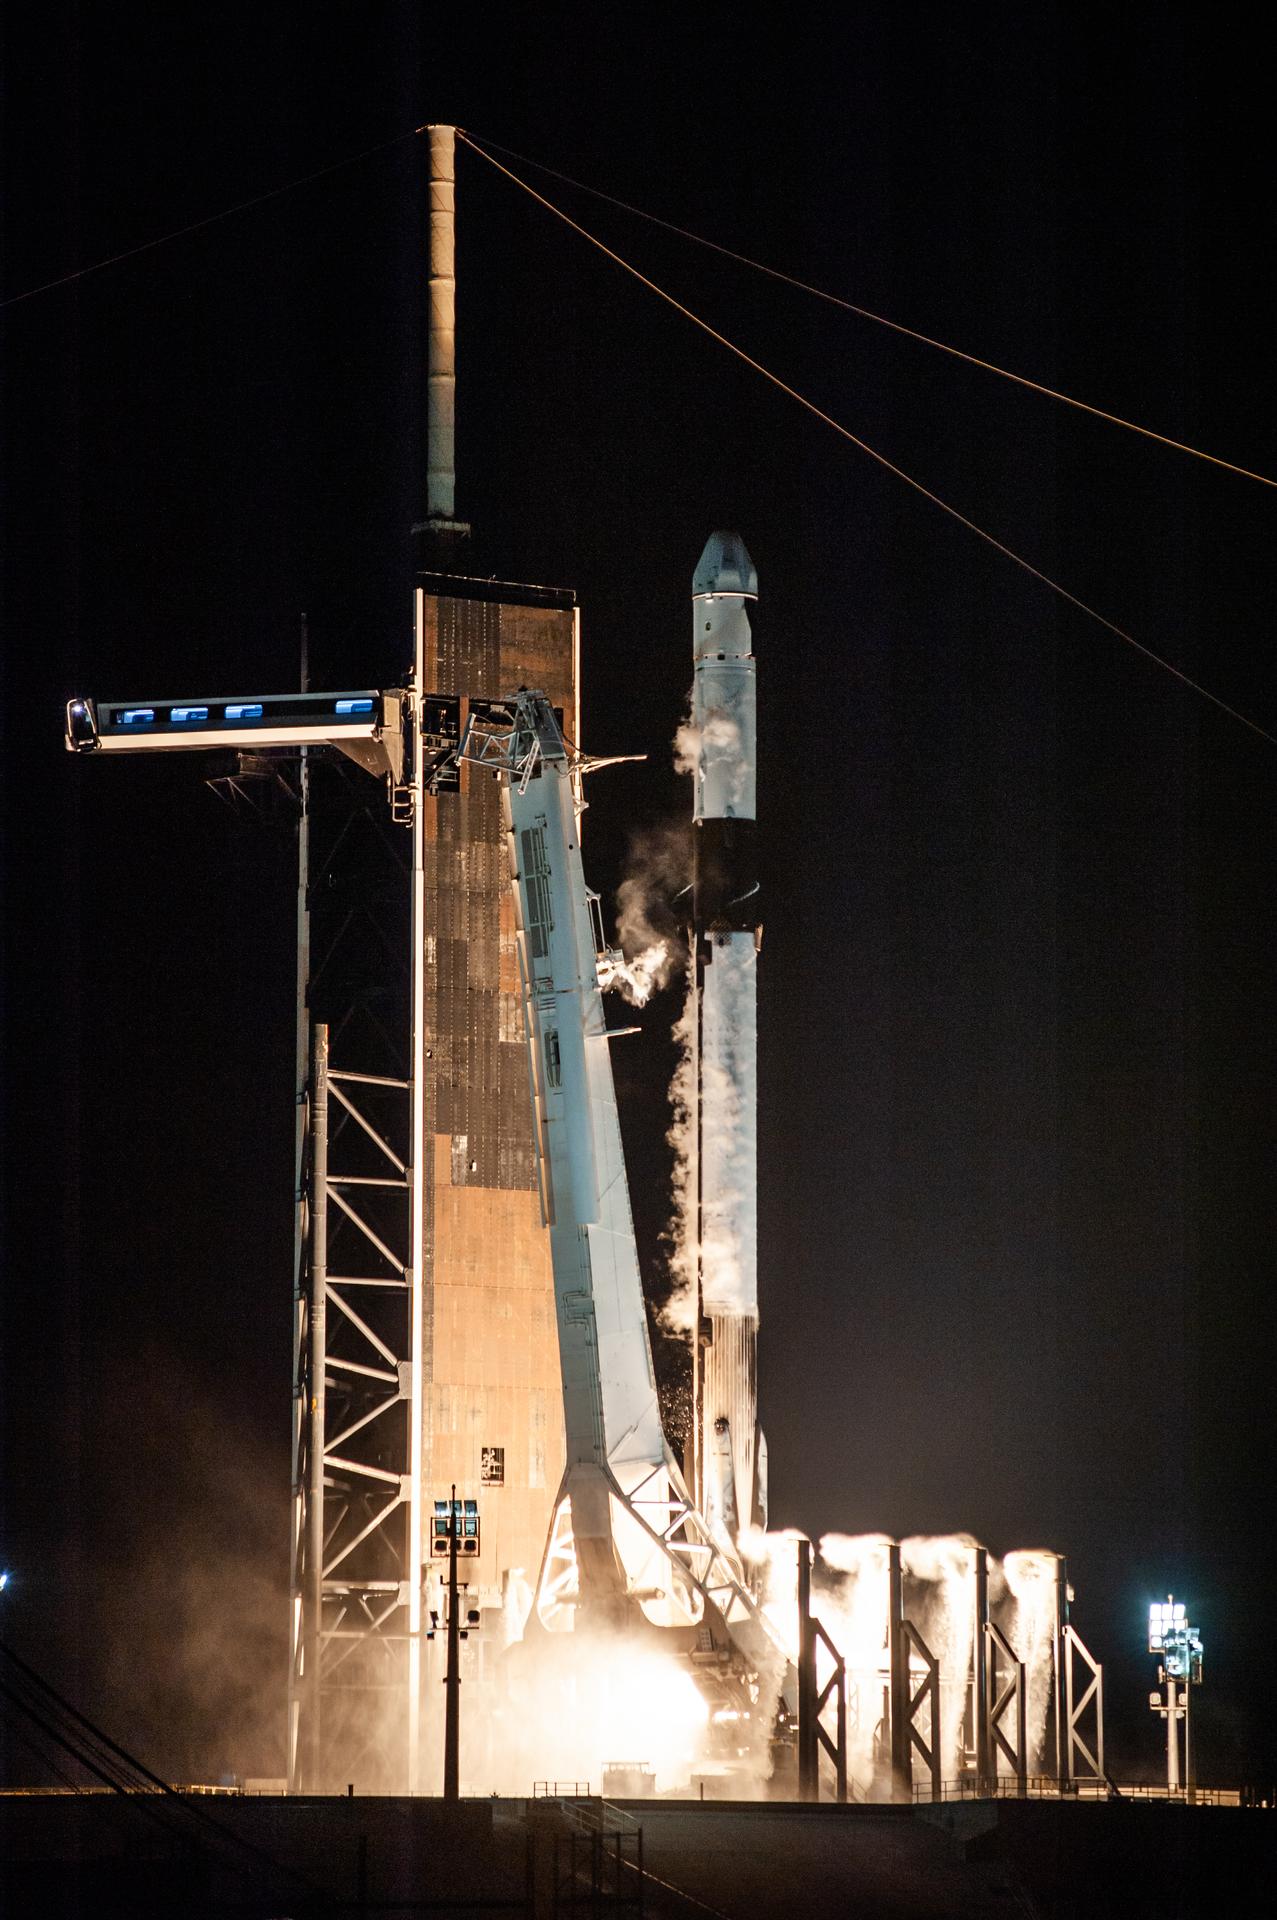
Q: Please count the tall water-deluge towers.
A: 4